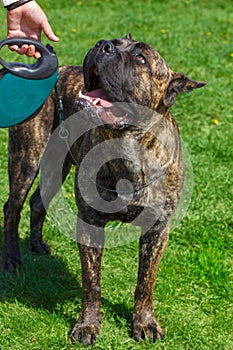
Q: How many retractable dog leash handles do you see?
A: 1